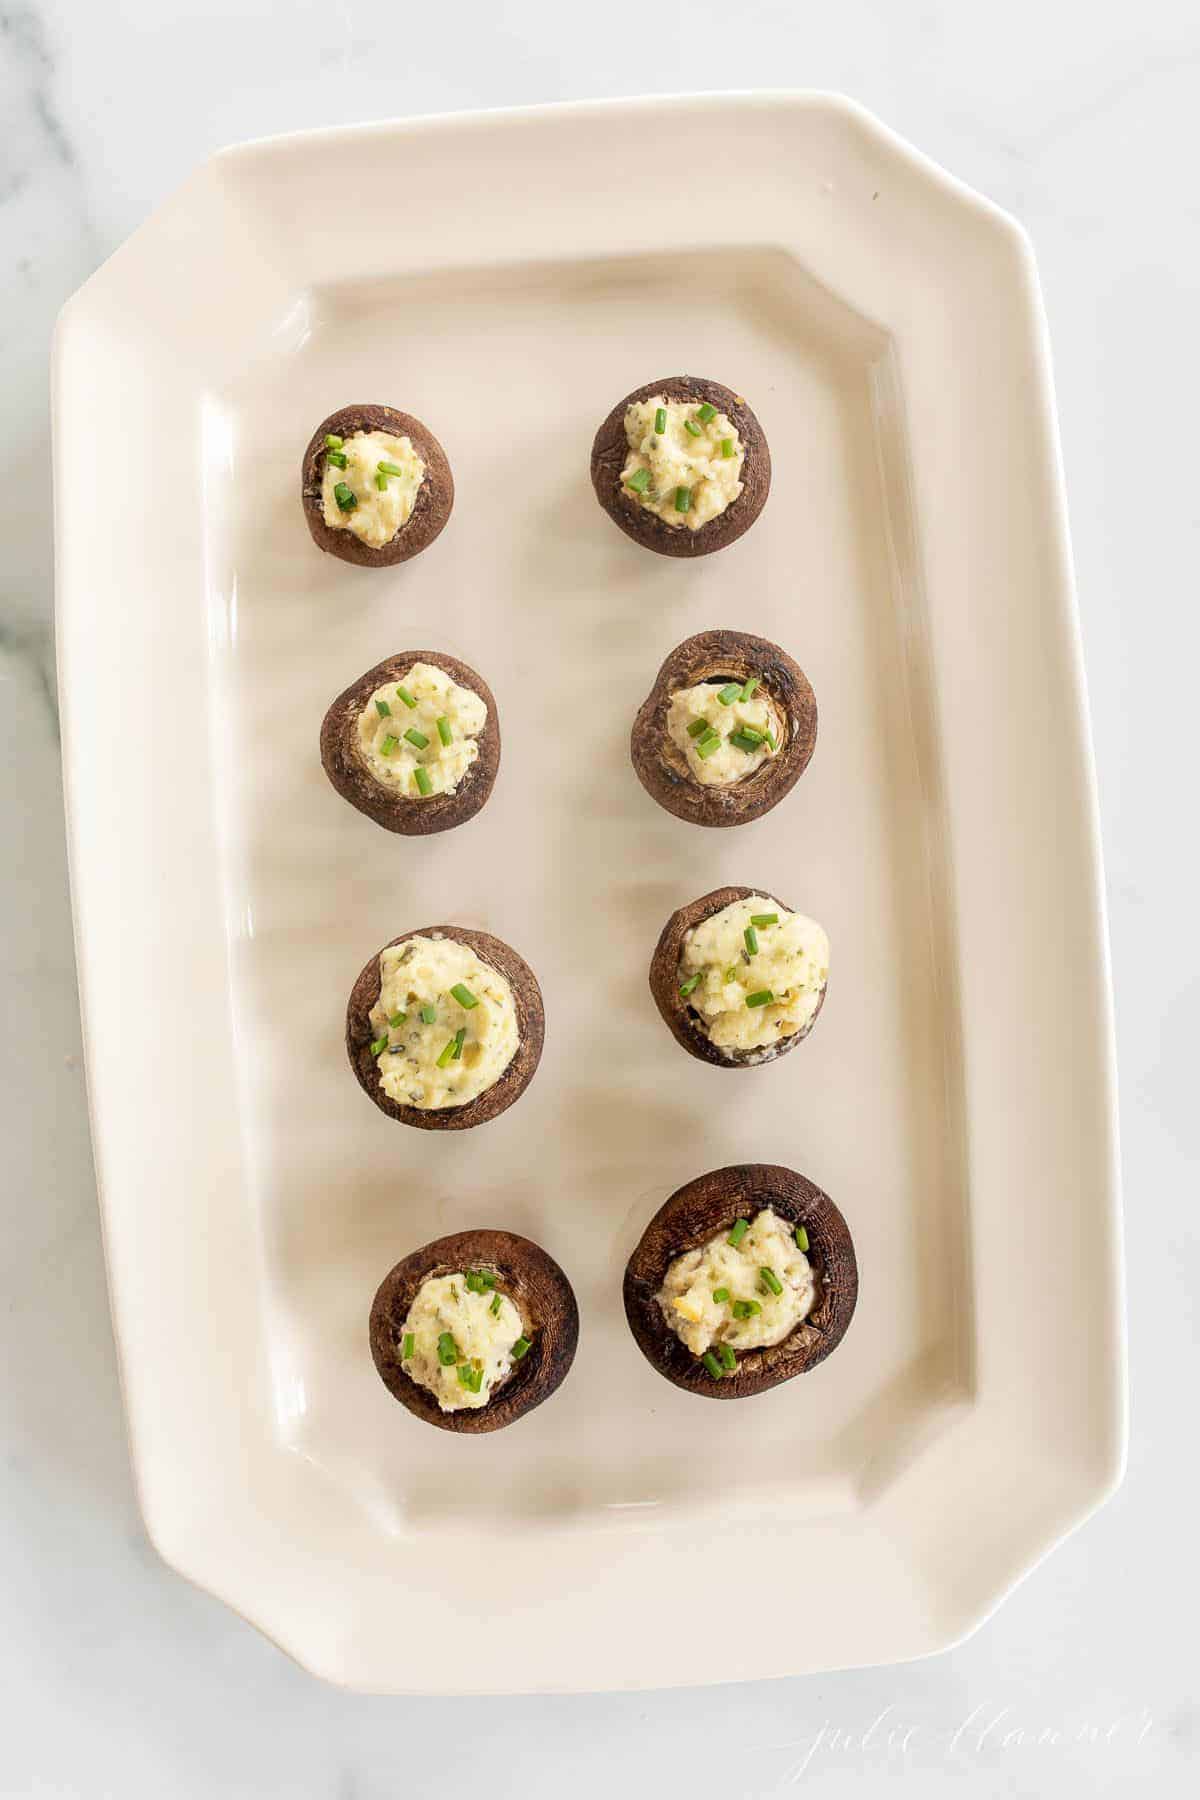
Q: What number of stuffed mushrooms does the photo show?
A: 8